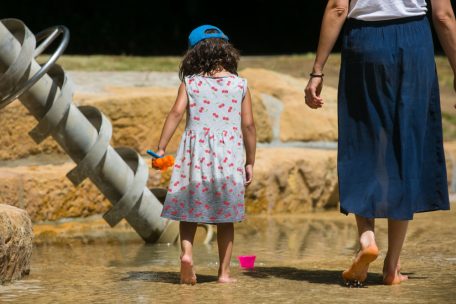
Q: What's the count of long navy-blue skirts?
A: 1